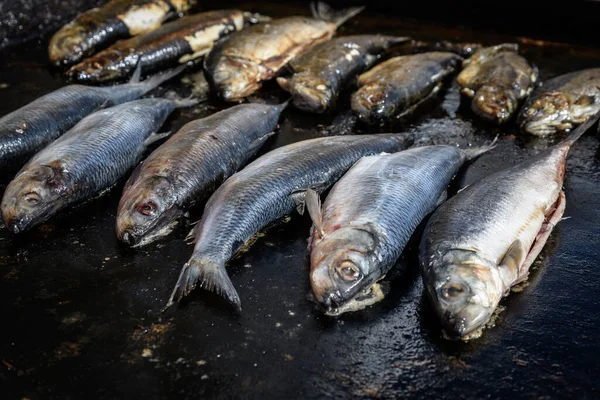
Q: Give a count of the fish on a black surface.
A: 13